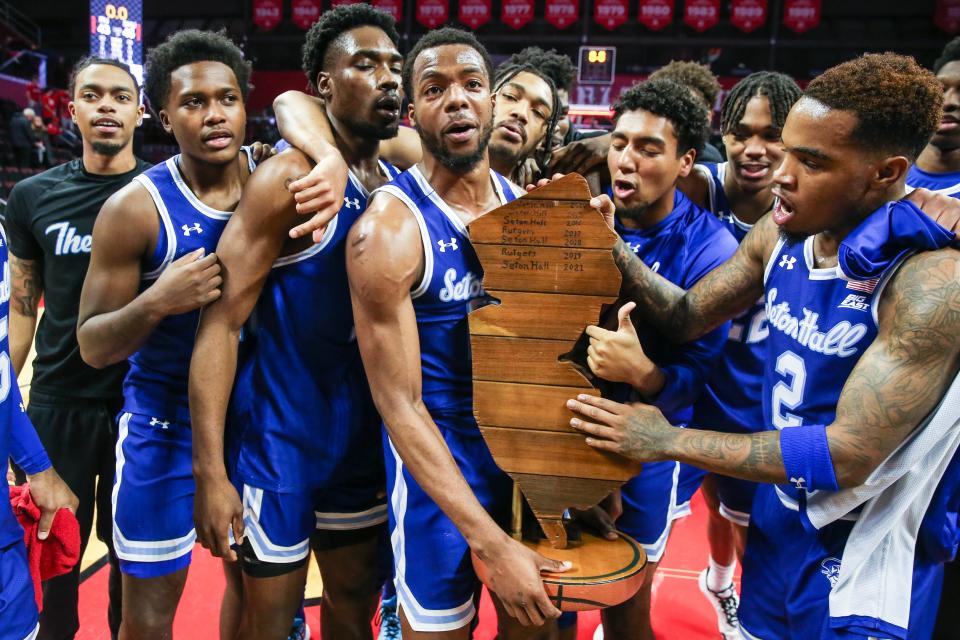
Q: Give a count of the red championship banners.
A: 14